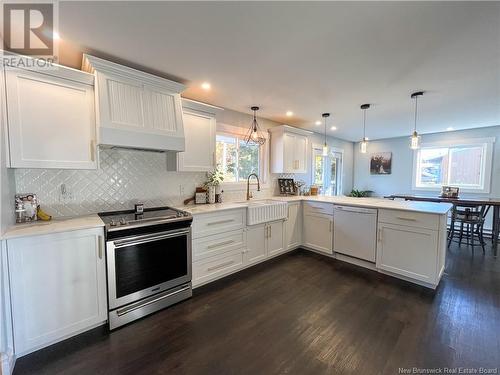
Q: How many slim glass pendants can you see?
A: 3